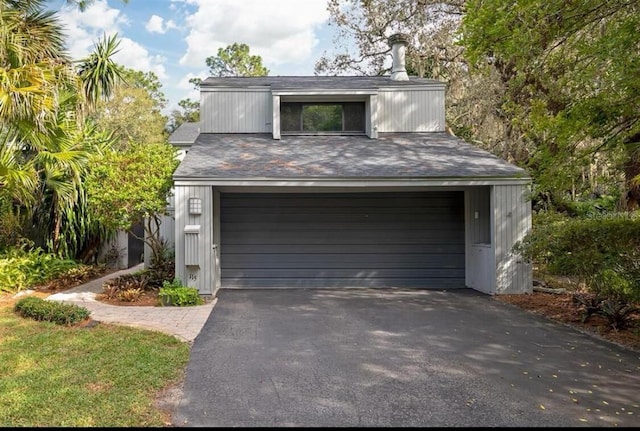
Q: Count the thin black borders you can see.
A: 1